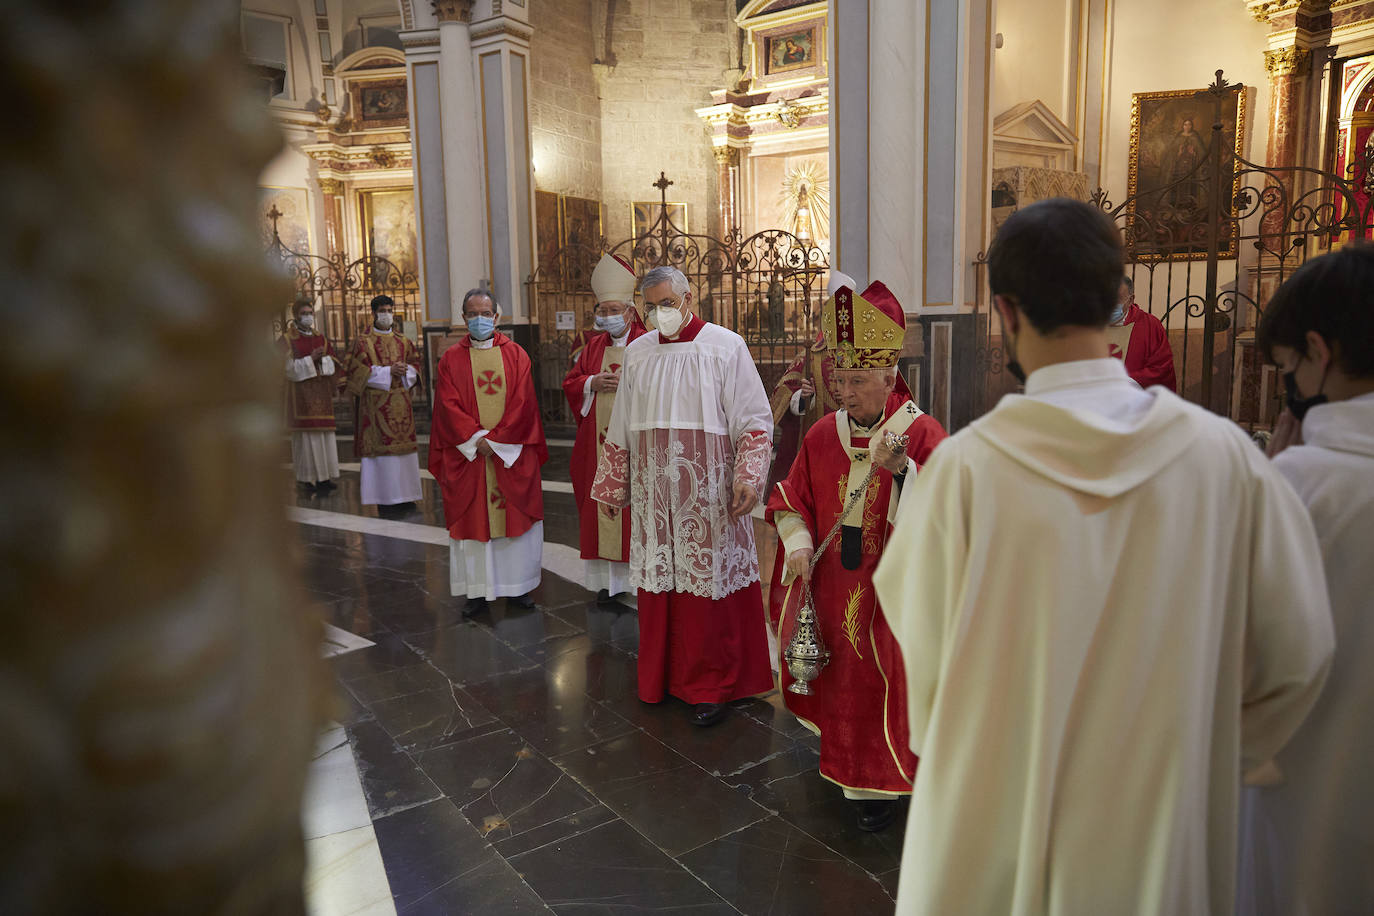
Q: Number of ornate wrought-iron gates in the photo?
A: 3